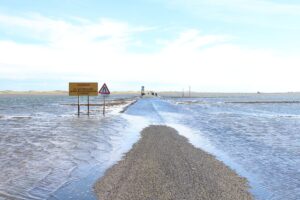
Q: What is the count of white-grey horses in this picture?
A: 0